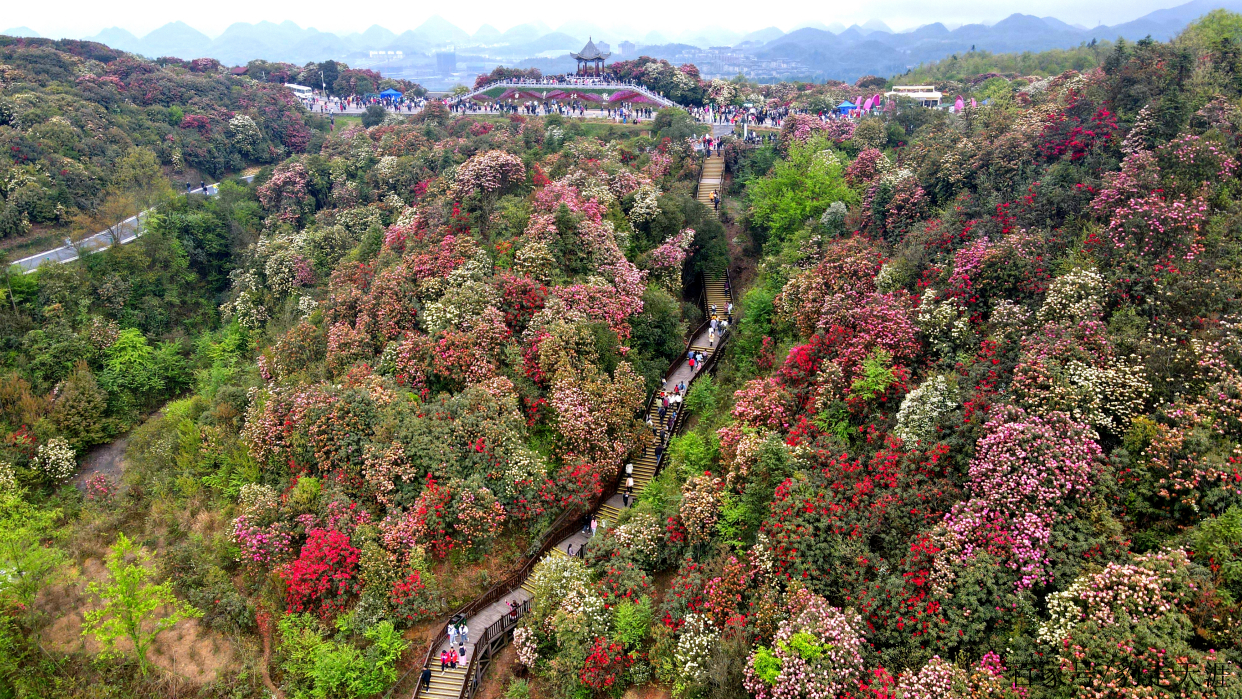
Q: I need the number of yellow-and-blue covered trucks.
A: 0